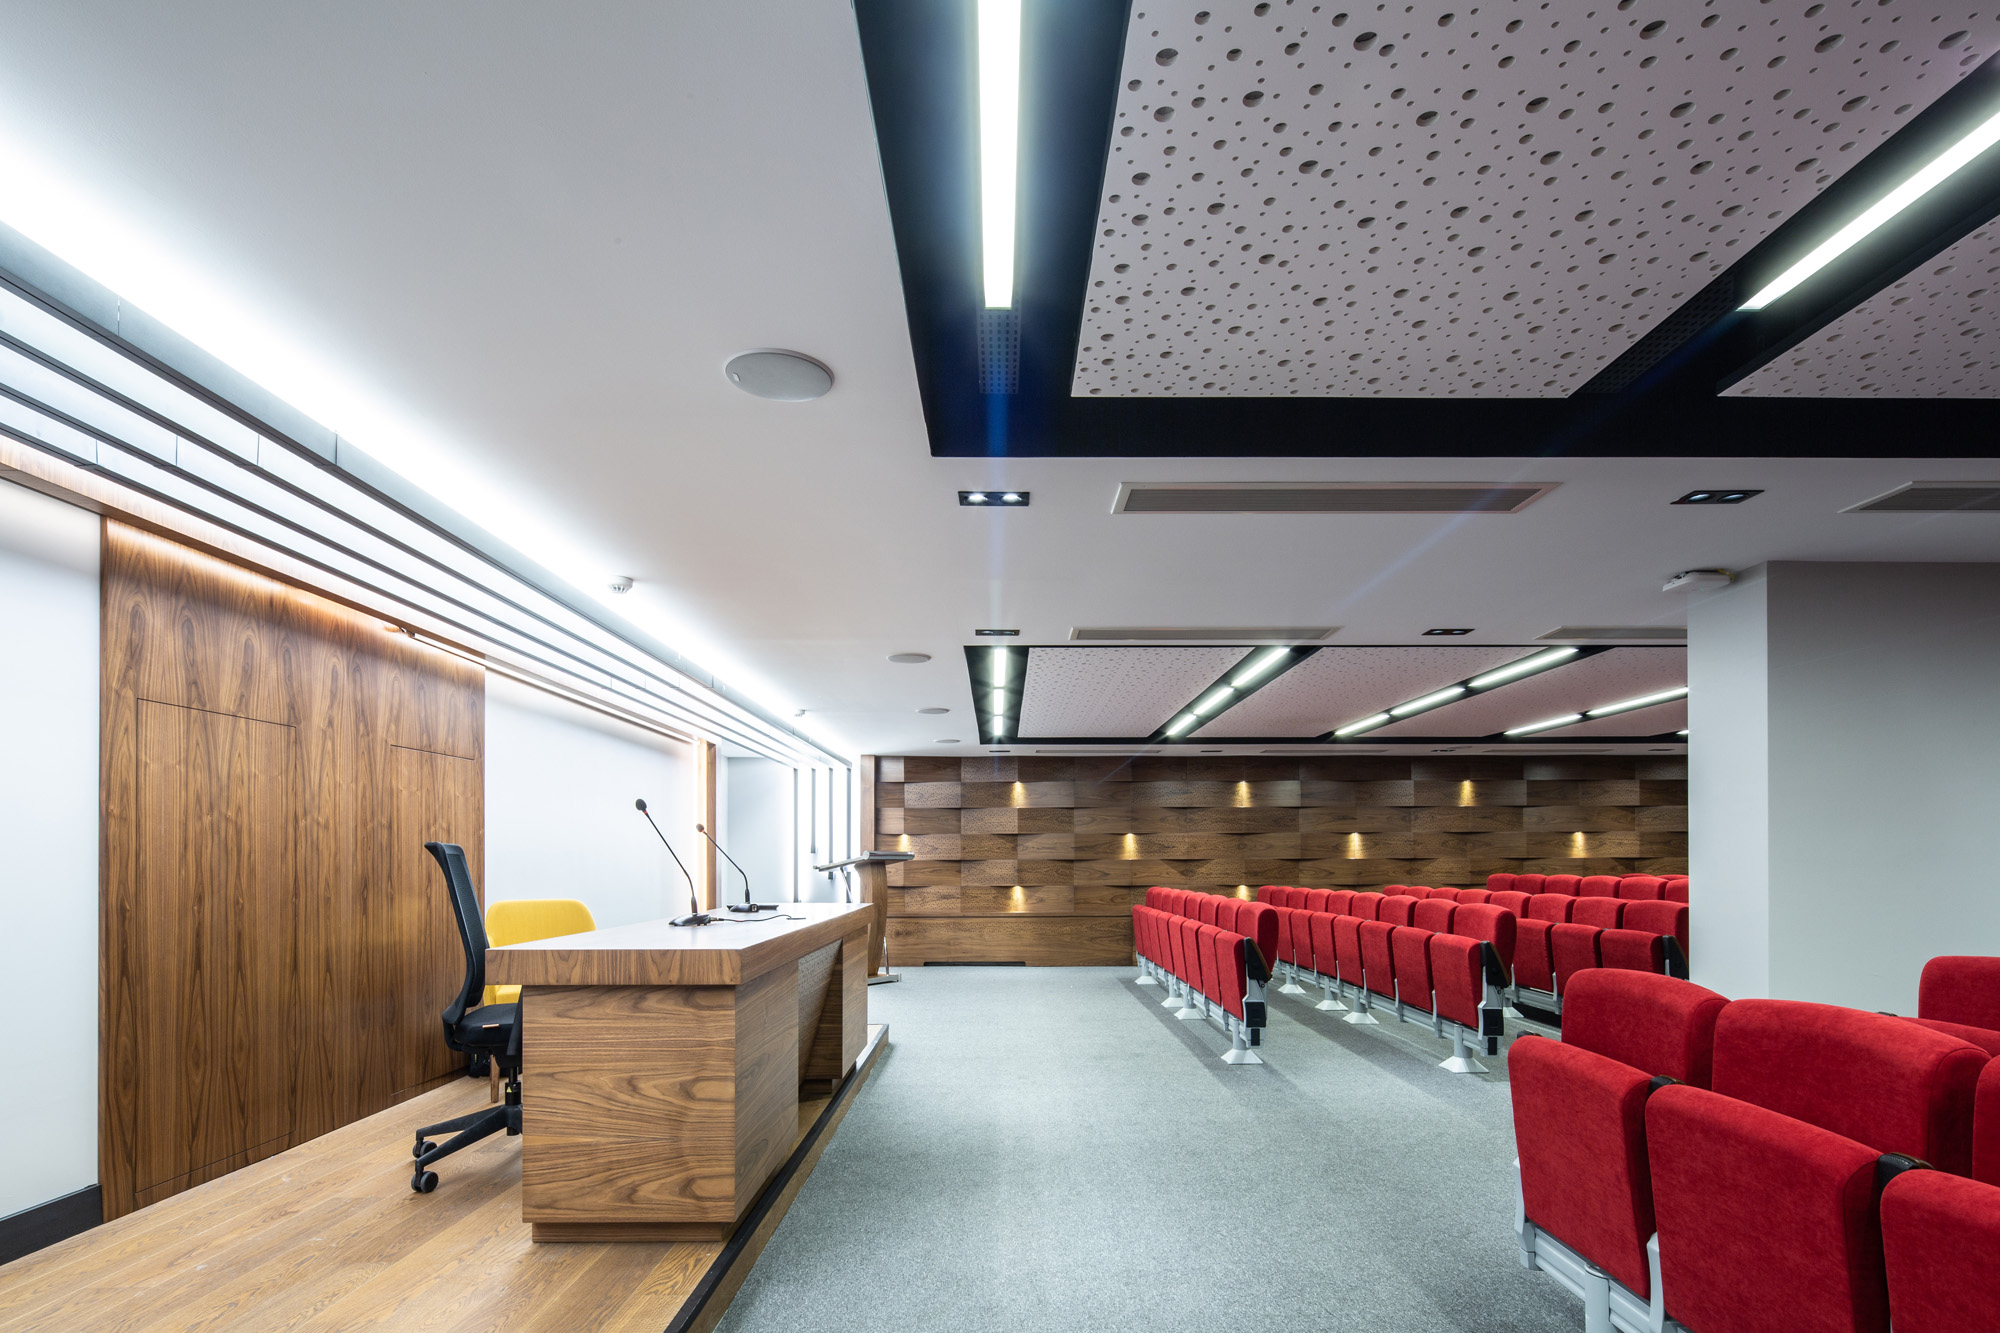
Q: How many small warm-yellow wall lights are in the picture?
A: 9